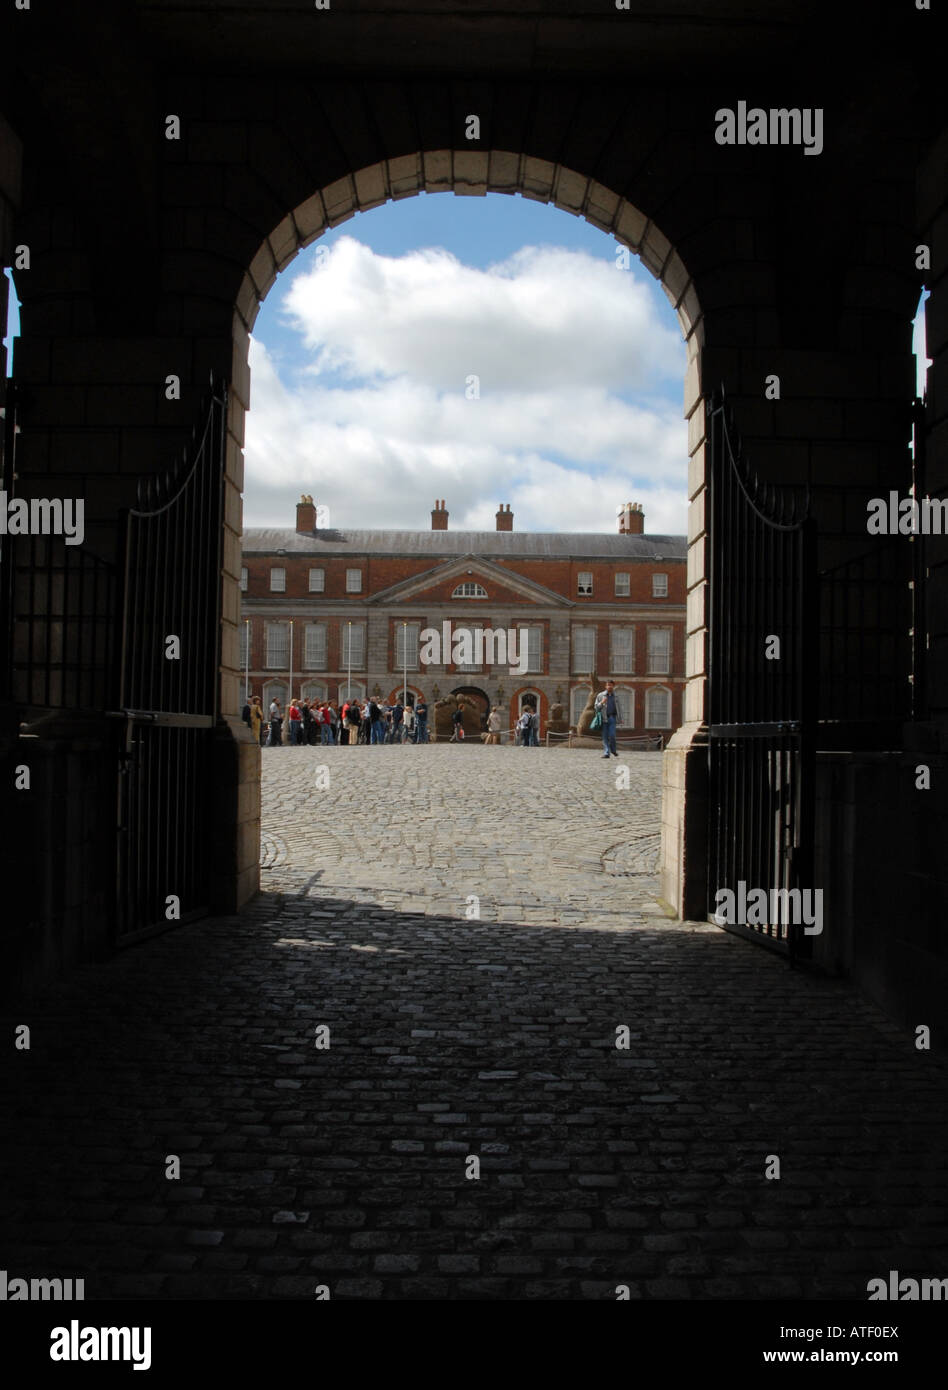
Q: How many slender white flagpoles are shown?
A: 4